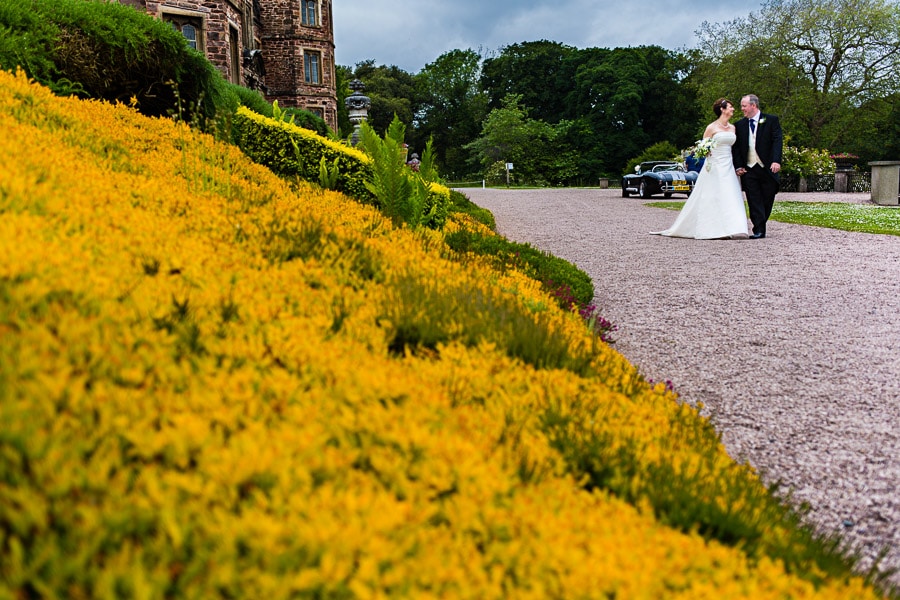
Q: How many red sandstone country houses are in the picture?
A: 1